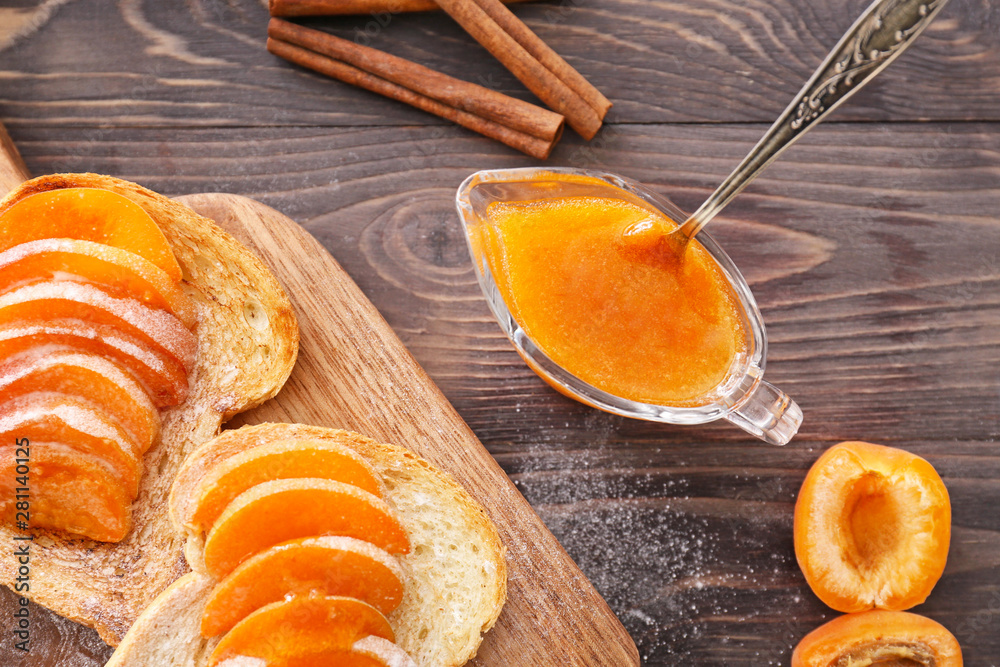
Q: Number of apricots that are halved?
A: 2